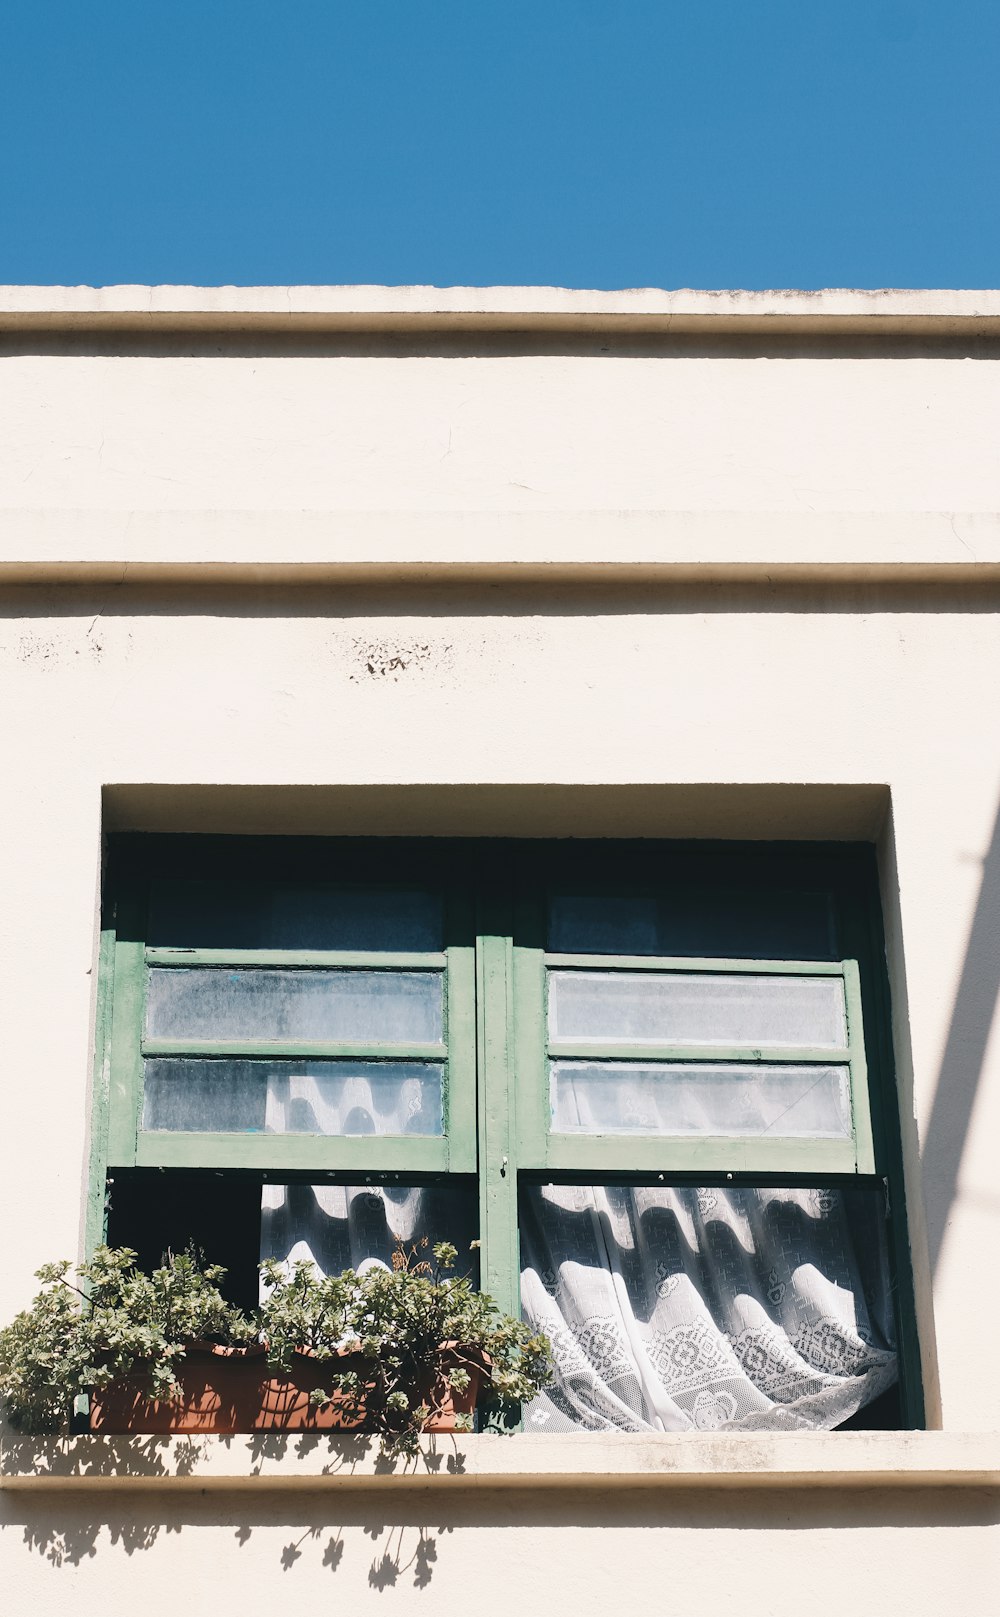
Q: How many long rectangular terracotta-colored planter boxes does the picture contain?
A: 1